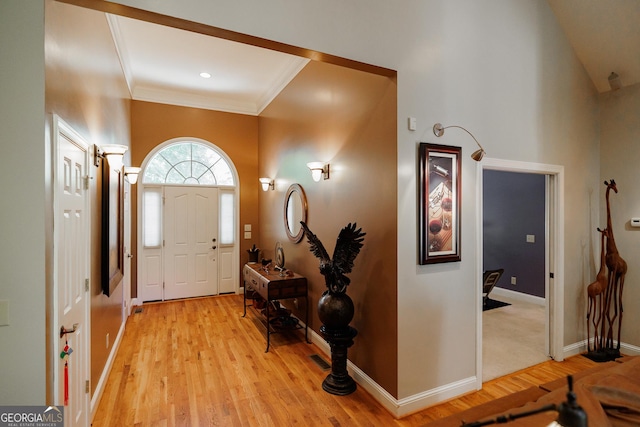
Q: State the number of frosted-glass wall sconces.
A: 4